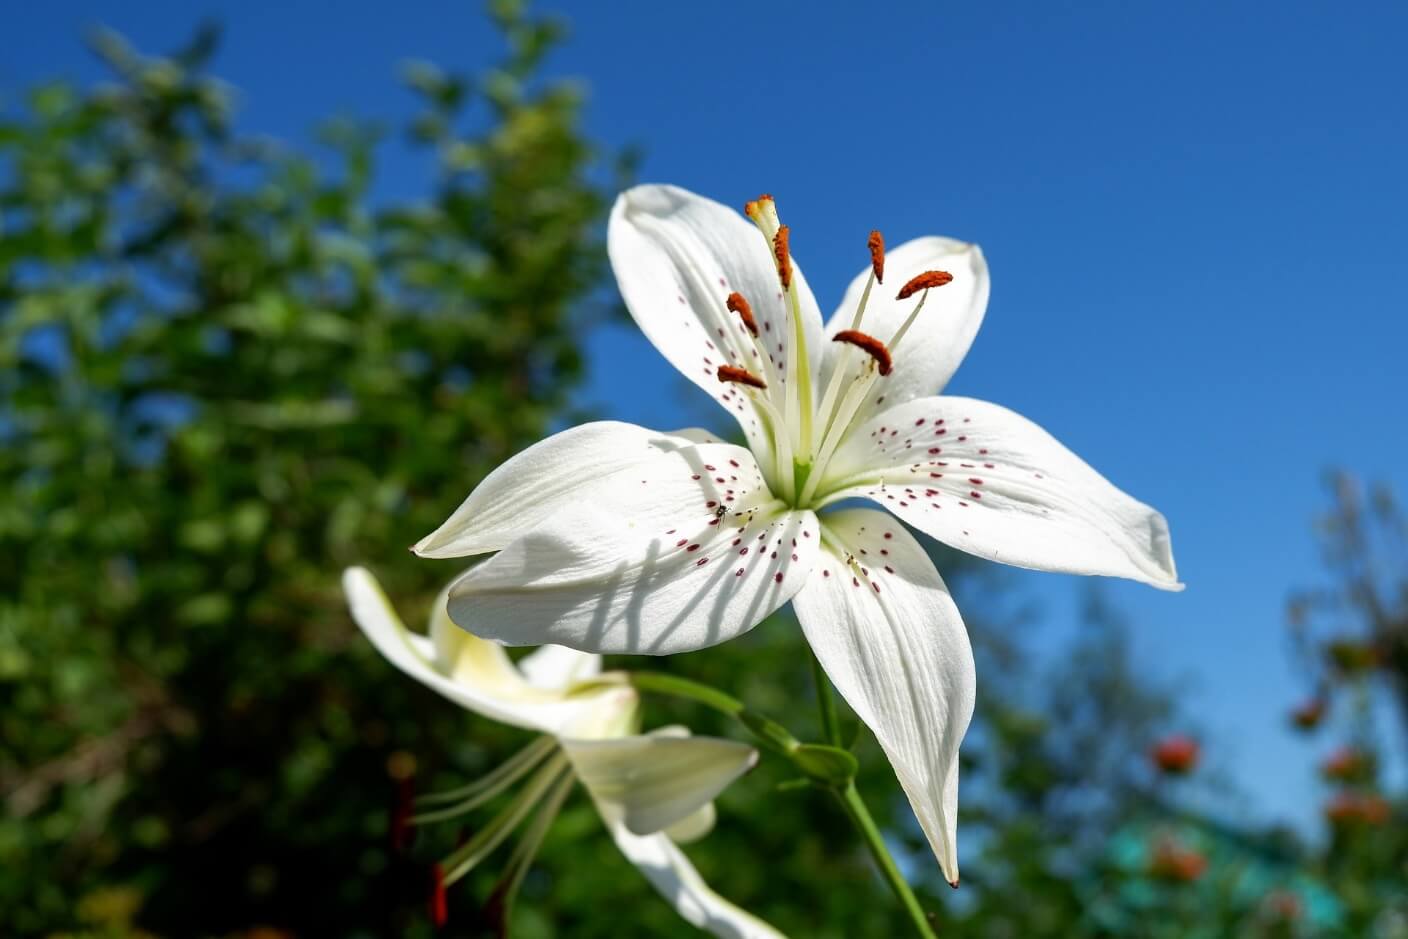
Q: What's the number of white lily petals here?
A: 12